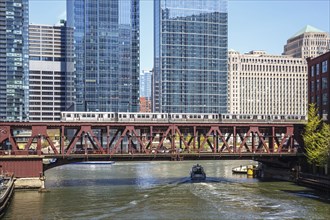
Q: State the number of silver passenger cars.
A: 5